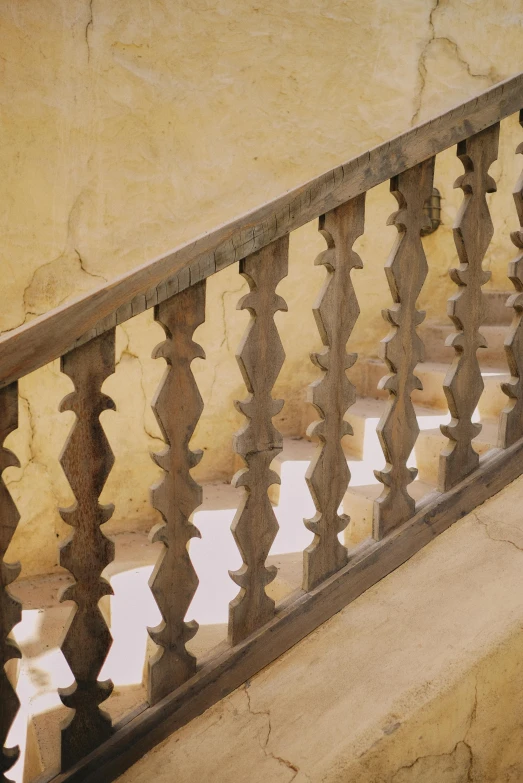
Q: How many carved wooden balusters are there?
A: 8